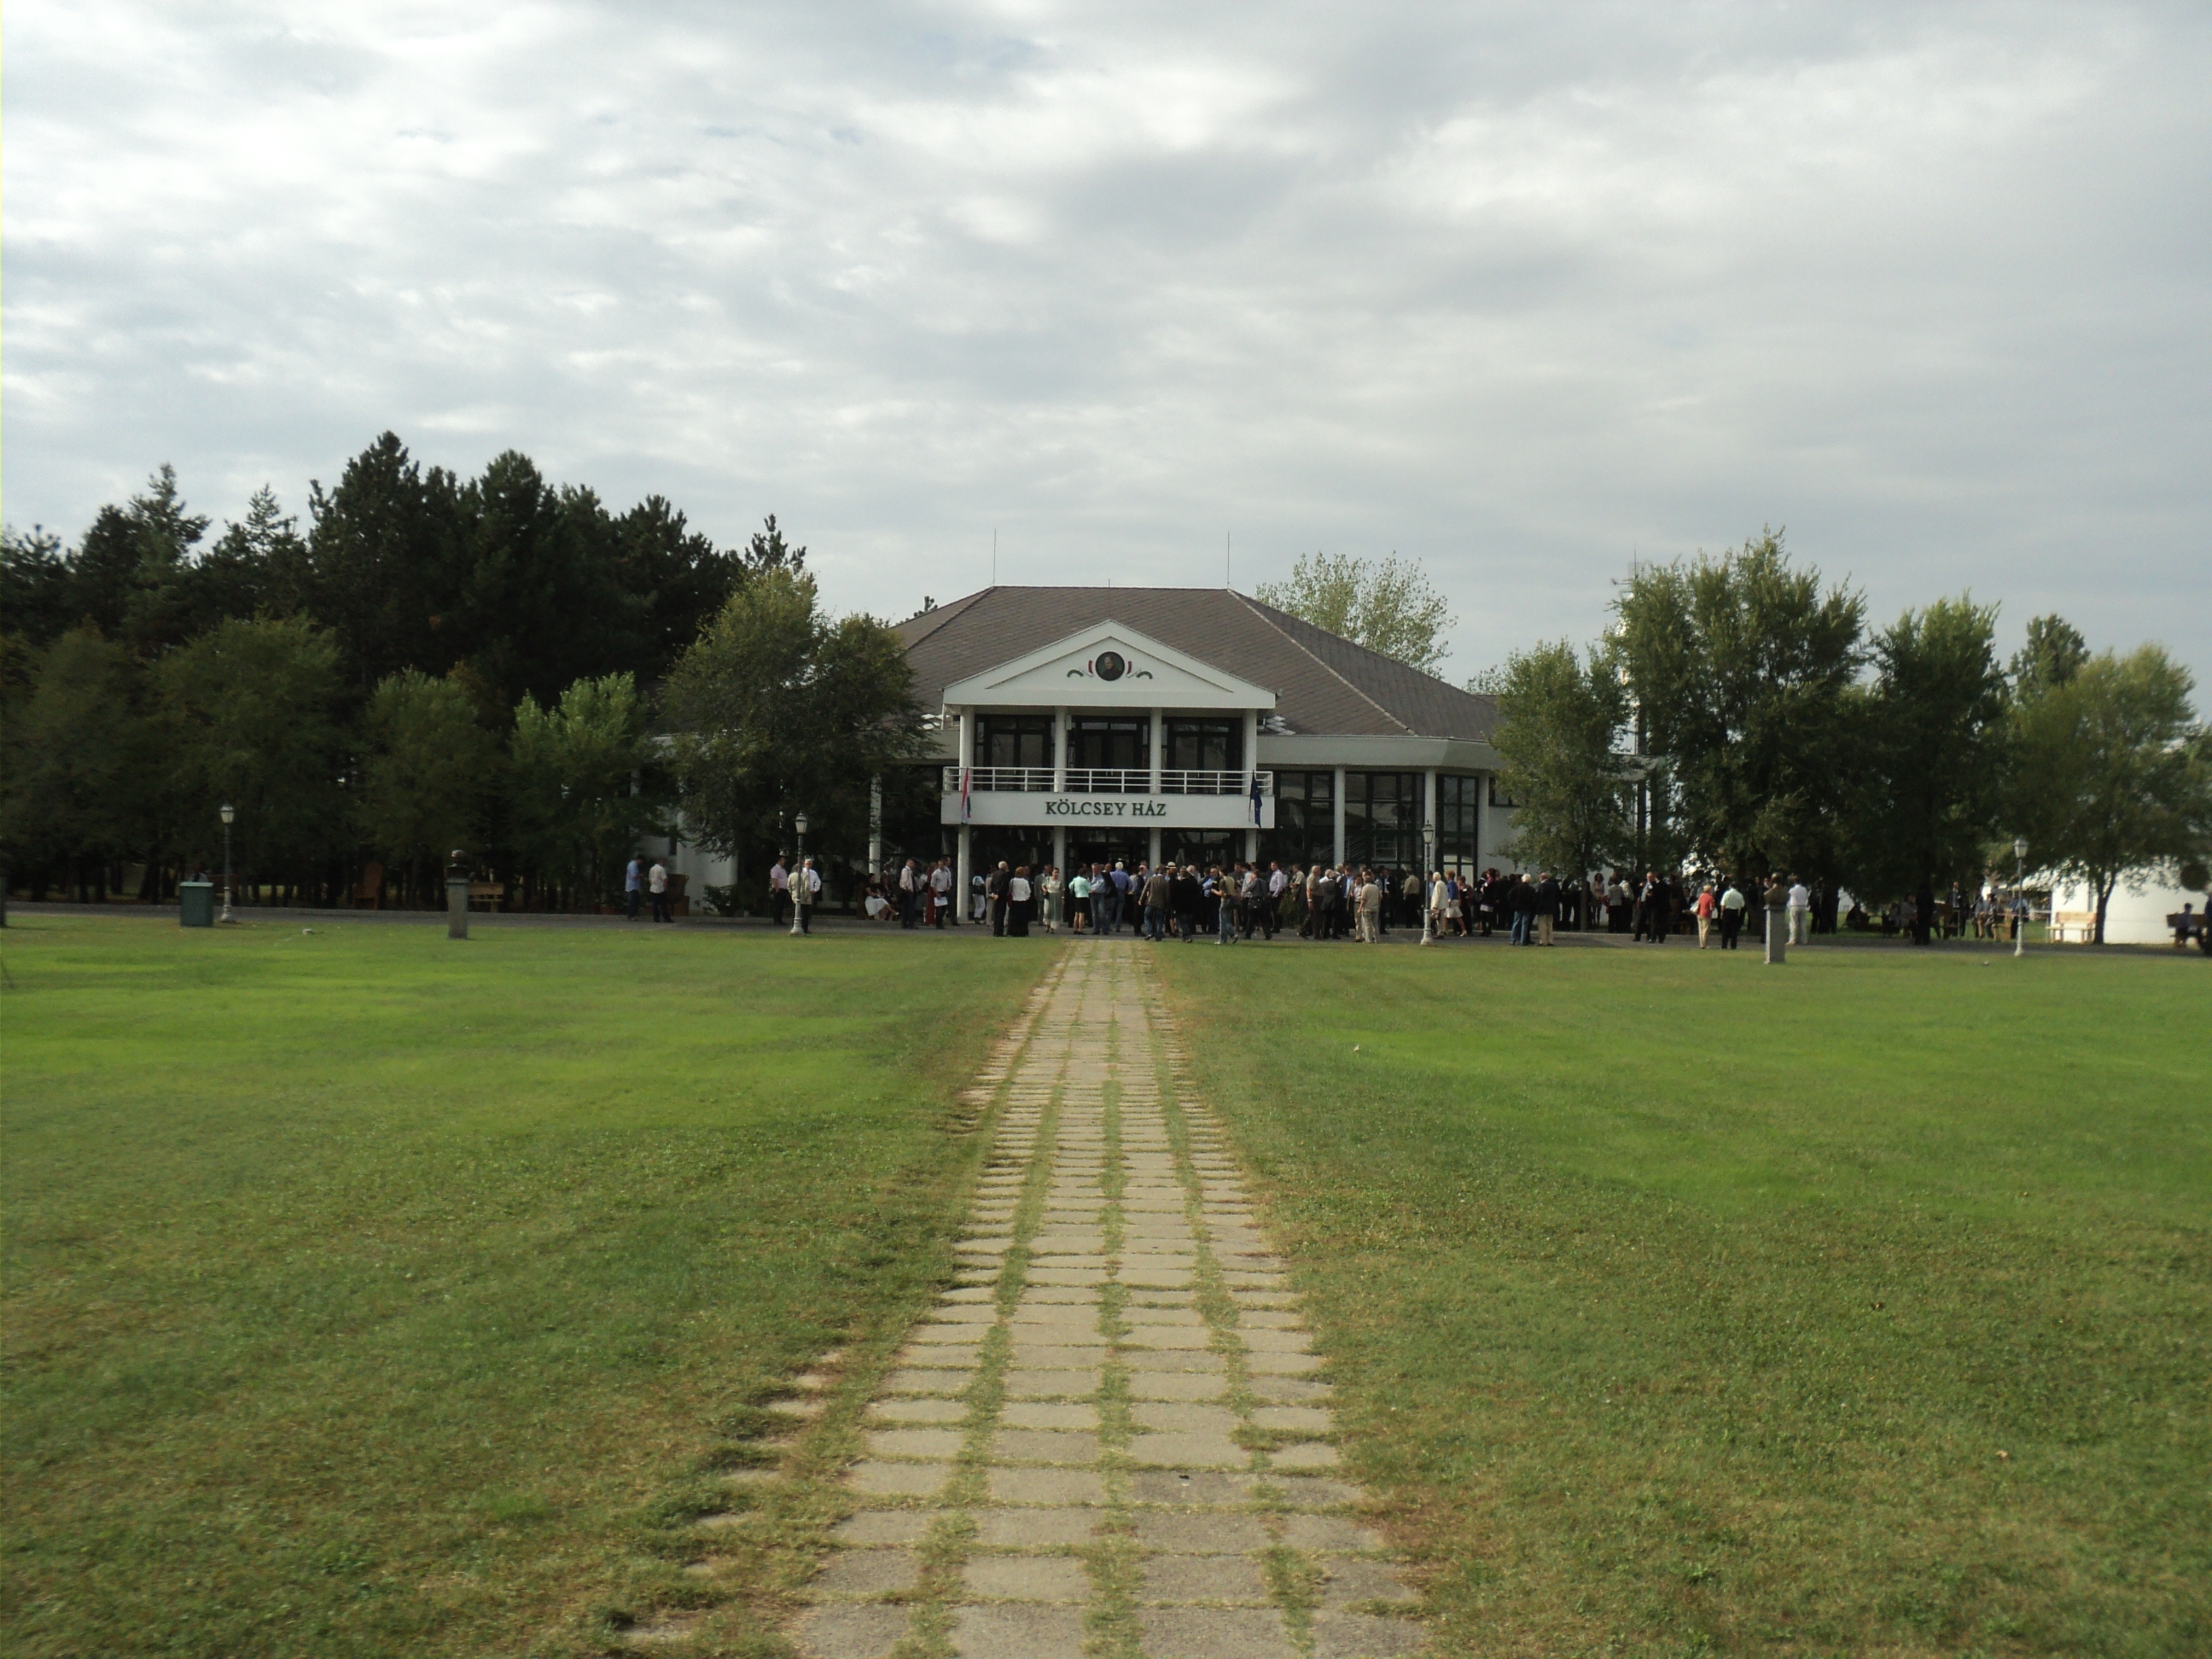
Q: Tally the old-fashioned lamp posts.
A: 4